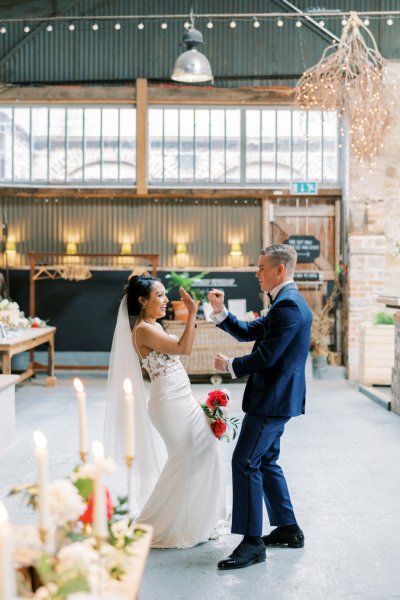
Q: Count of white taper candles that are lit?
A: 5